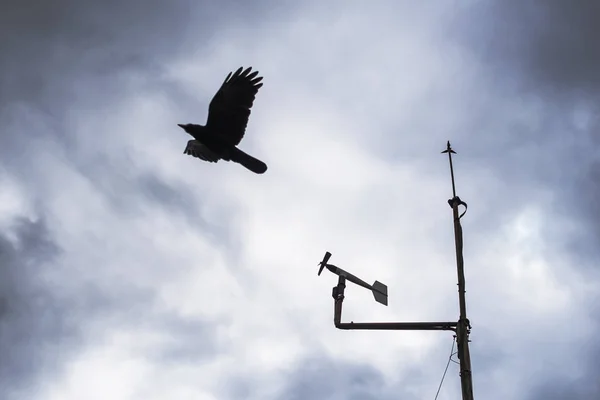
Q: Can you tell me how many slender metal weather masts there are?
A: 1